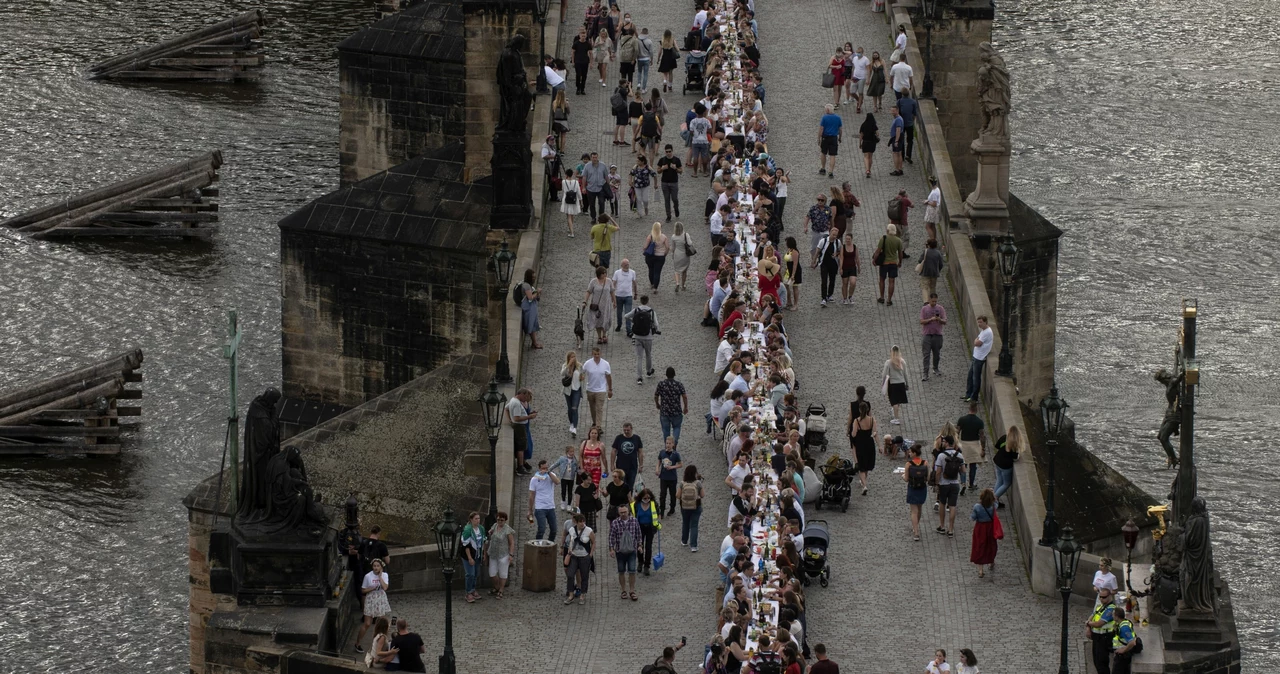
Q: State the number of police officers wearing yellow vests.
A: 2